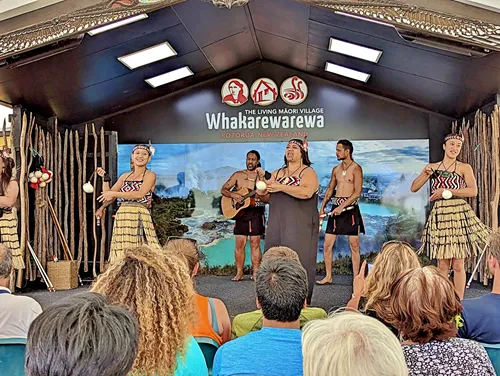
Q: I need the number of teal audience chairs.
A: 3